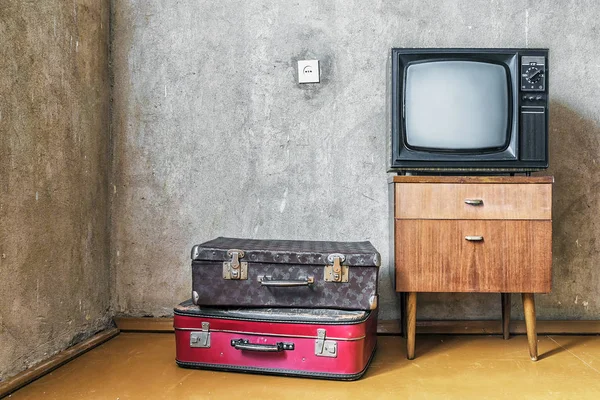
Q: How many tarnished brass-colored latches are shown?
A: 2